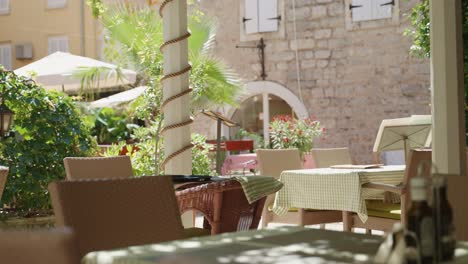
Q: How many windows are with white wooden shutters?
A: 2